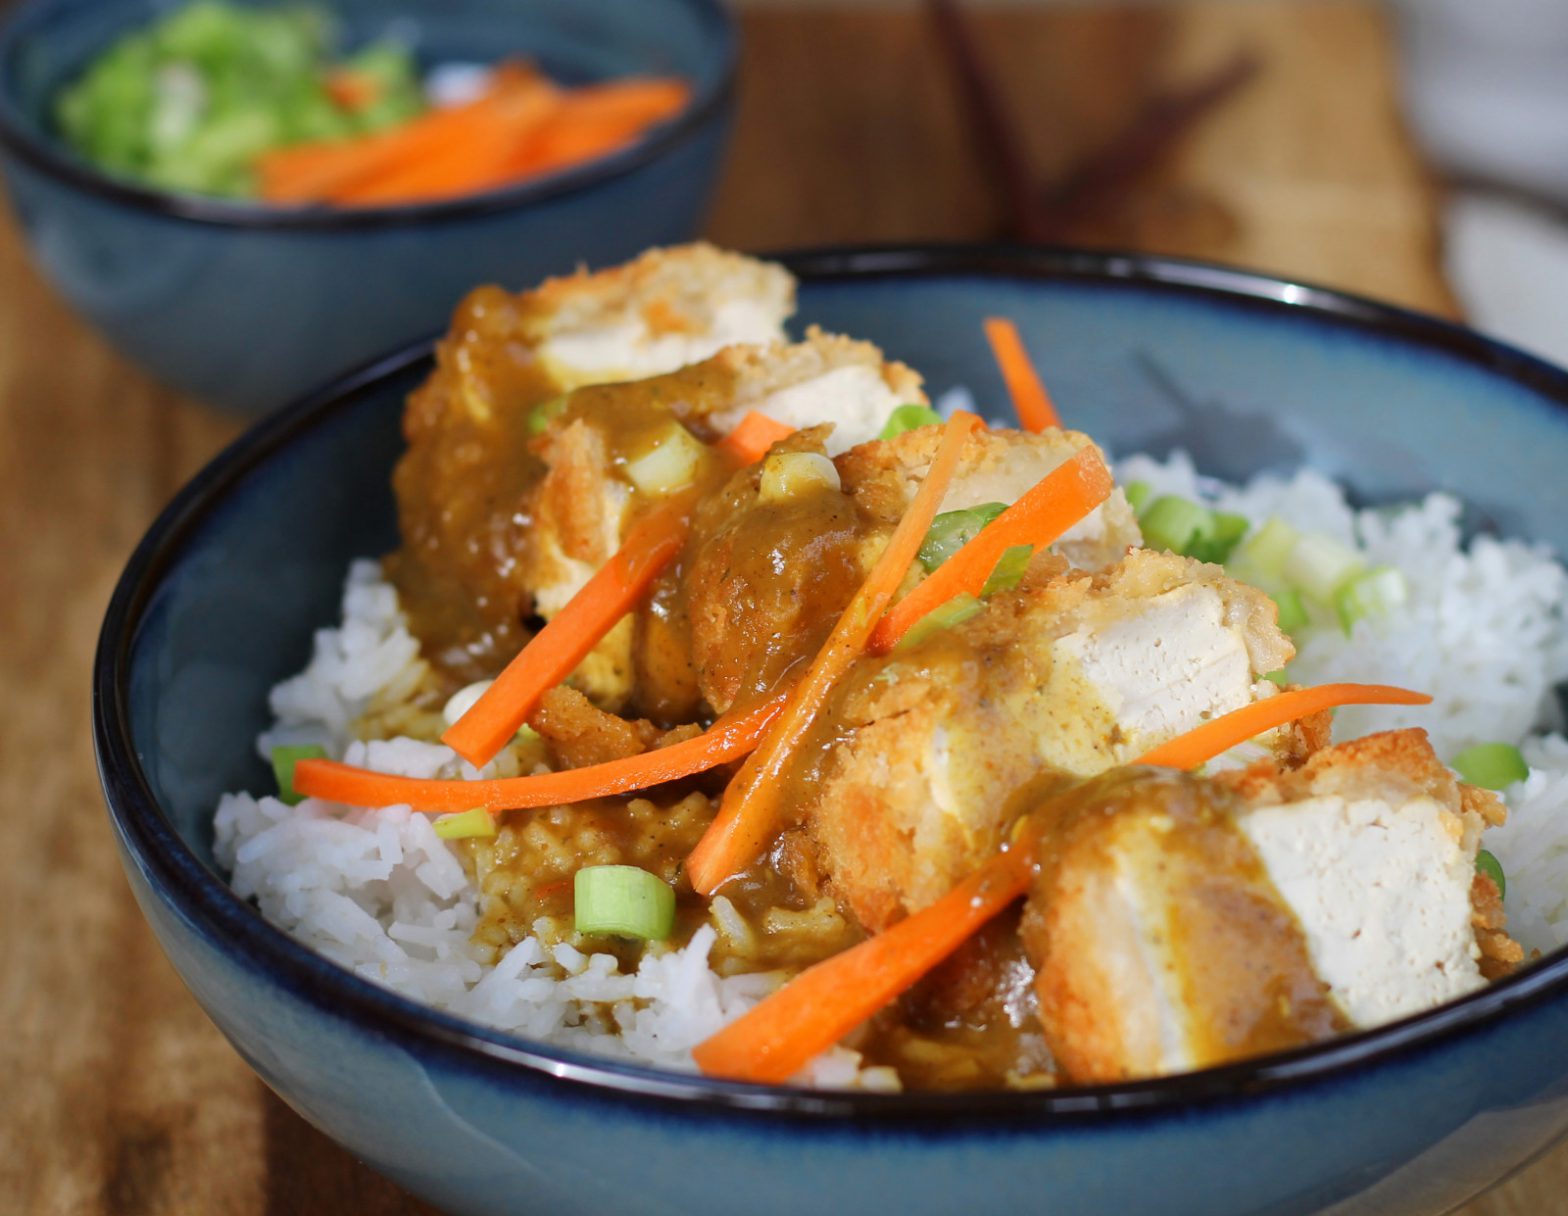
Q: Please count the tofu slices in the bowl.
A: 5